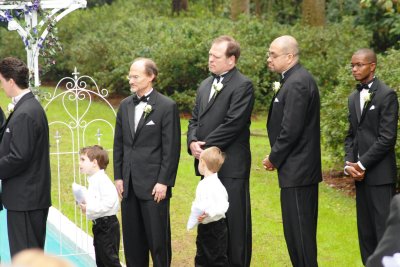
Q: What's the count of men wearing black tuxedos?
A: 5